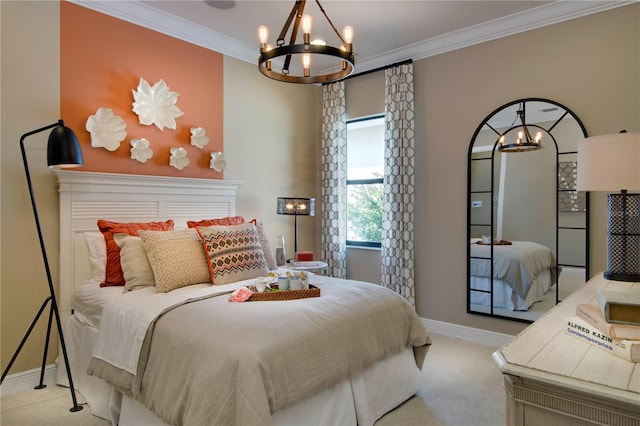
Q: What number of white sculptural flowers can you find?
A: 6